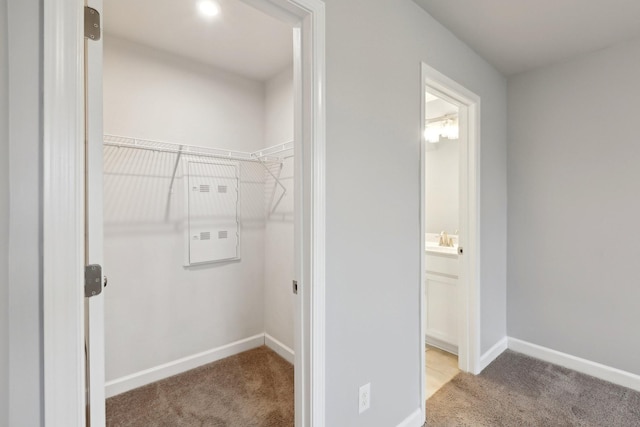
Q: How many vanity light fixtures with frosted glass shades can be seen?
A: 1